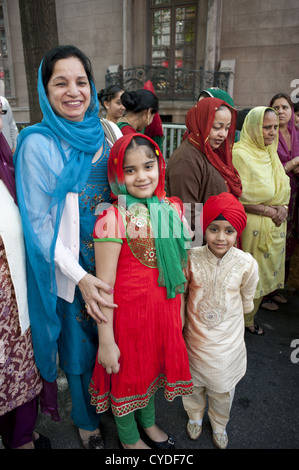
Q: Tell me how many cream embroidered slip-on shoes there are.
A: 2